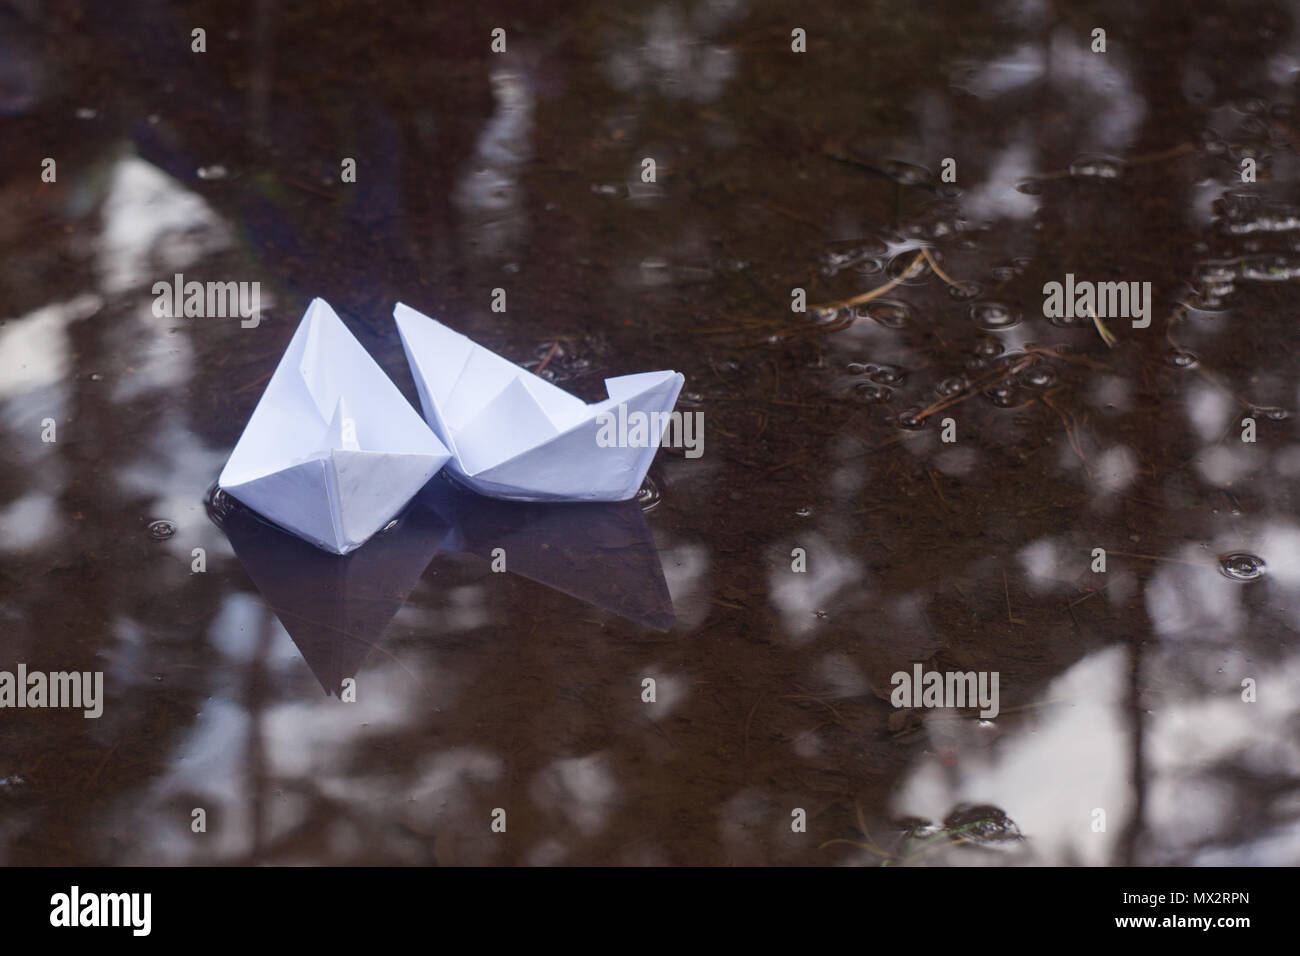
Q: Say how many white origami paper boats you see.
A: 2